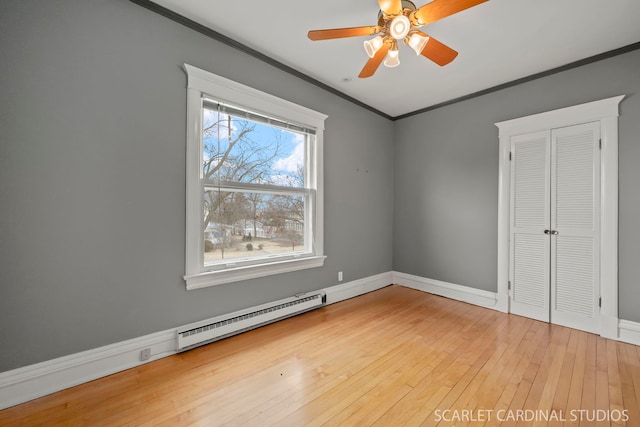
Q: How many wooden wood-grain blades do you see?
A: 5